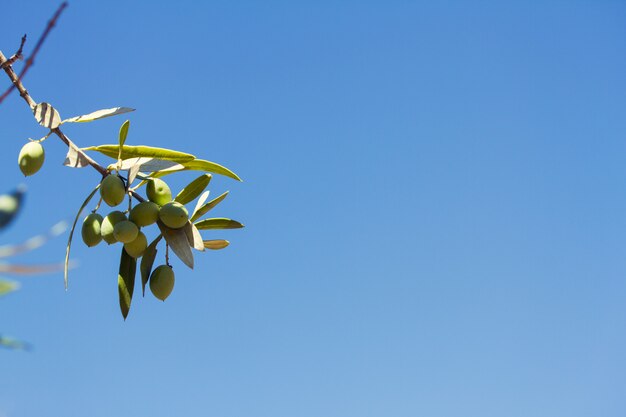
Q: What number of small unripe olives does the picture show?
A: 10